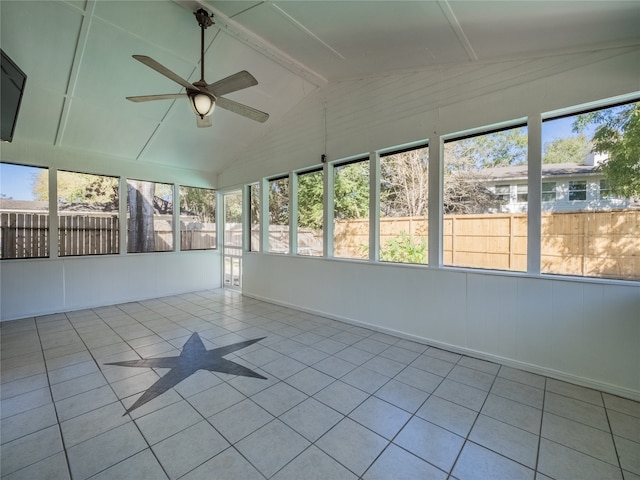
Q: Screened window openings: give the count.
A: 11